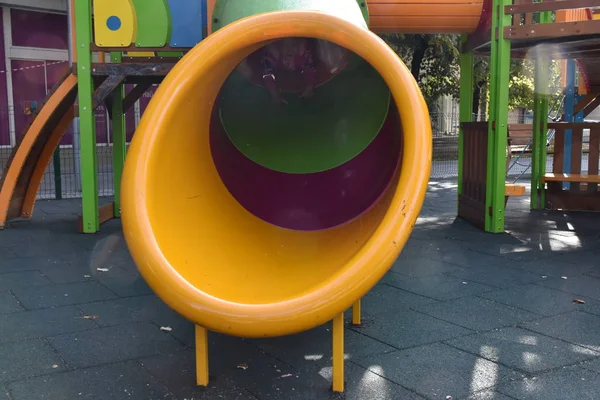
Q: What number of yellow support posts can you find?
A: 3